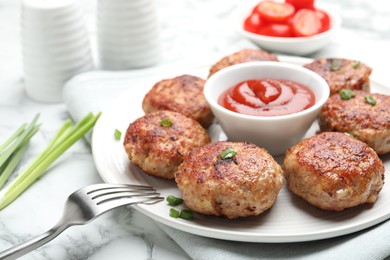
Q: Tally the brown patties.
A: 7